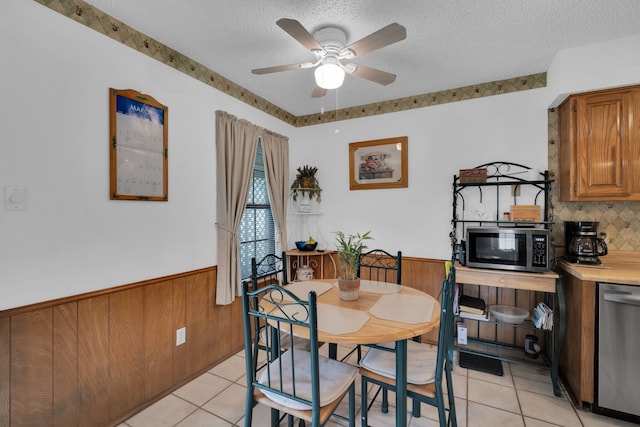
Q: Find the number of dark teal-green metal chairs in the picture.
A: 4